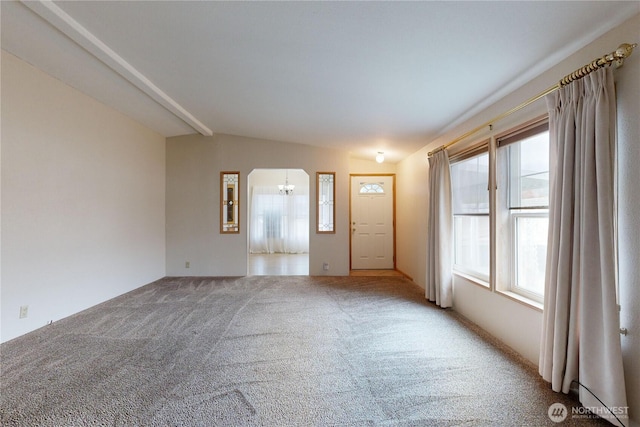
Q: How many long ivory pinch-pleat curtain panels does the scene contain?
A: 2